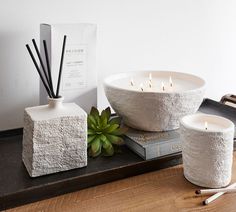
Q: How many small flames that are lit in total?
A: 7